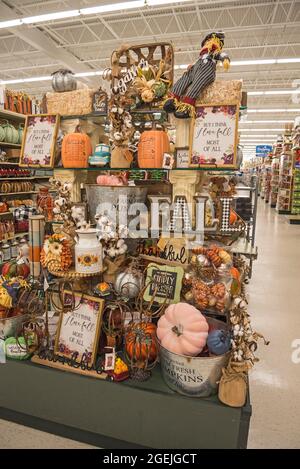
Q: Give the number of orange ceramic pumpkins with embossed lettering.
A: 2